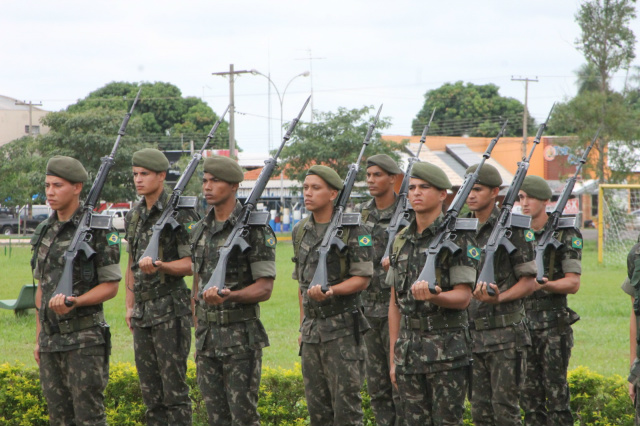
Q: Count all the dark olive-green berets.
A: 8